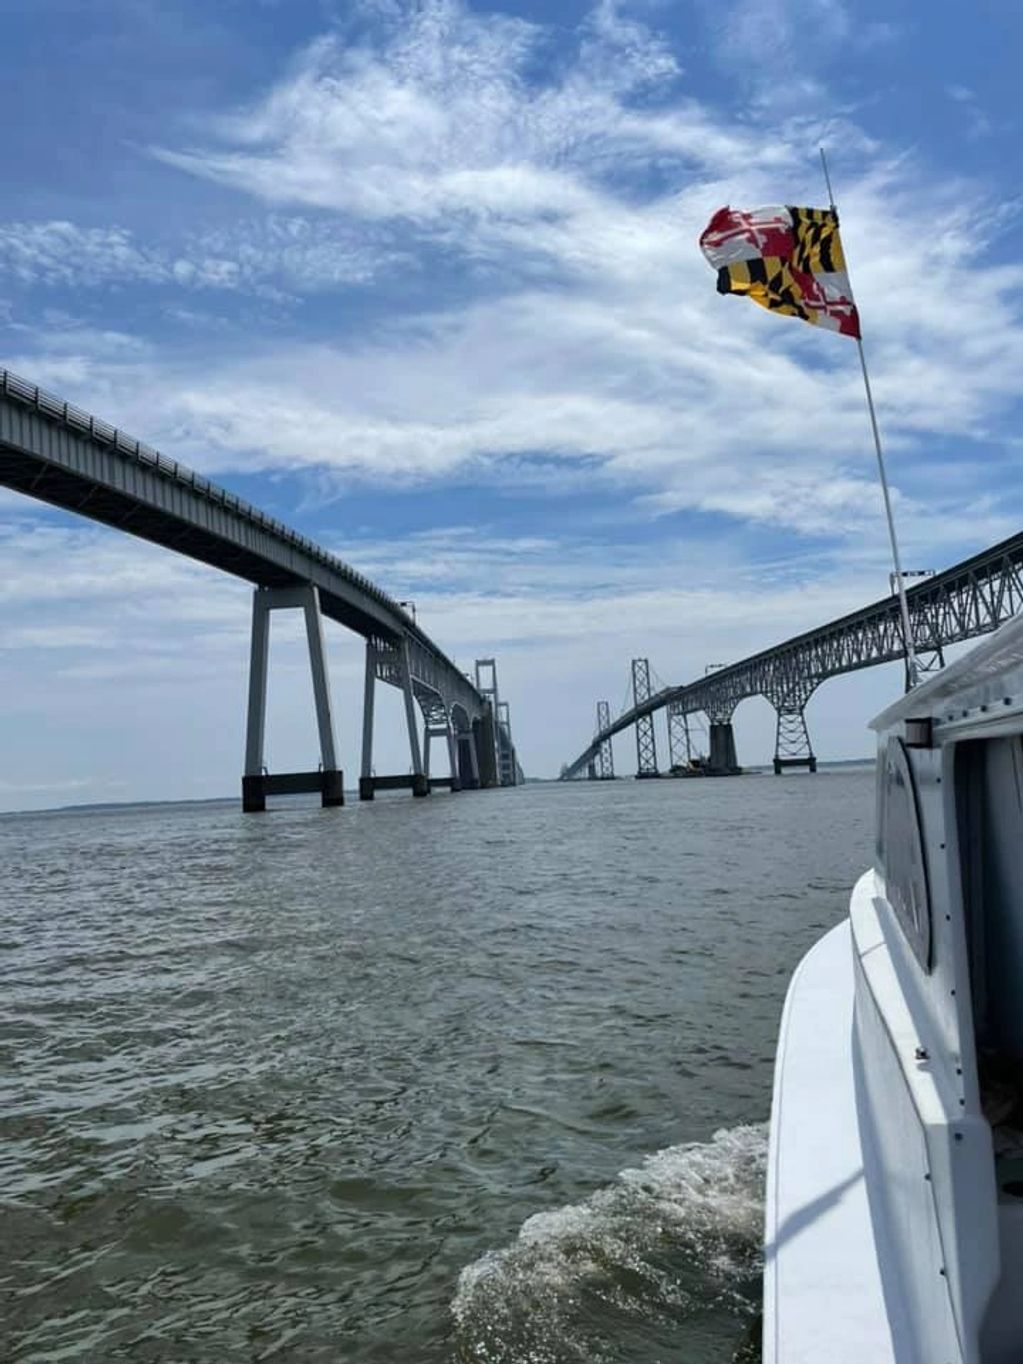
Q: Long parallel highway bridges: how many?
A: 2